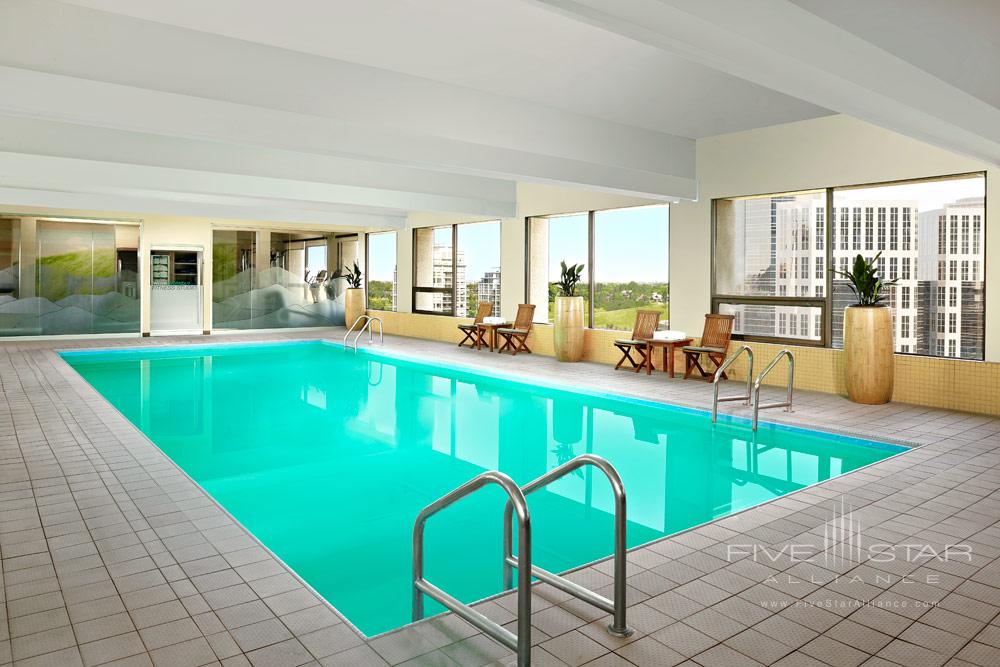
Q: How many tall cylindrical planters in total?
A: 3